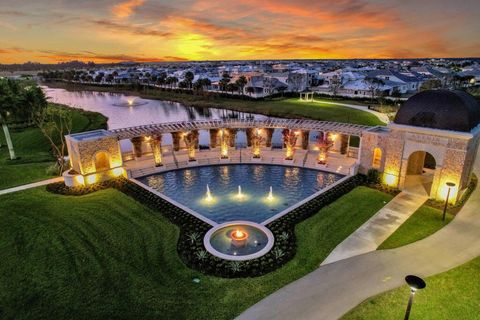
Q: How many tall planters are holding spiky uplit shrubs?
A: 6